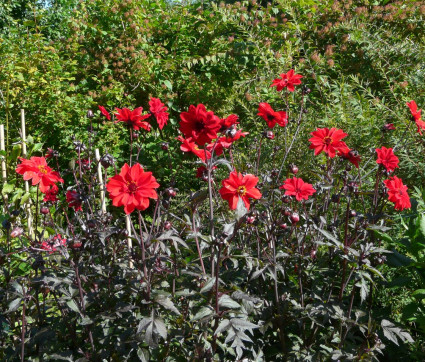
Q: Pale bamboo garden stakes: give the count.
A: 4